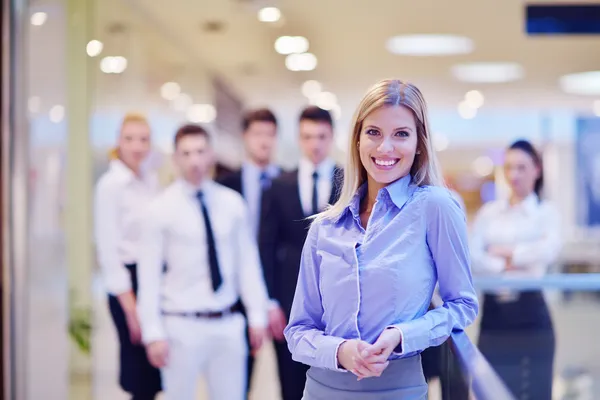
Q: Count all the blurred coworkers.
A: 5